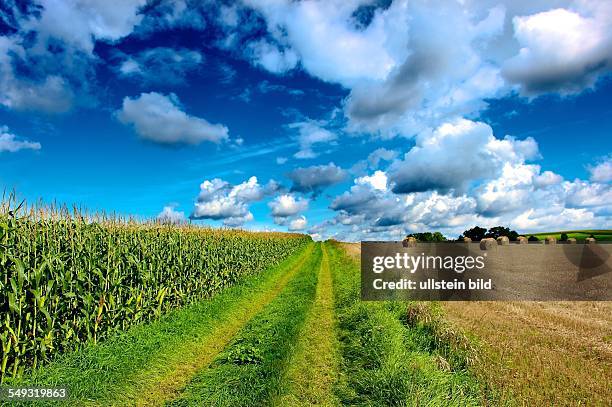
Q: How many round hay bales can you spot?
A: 8